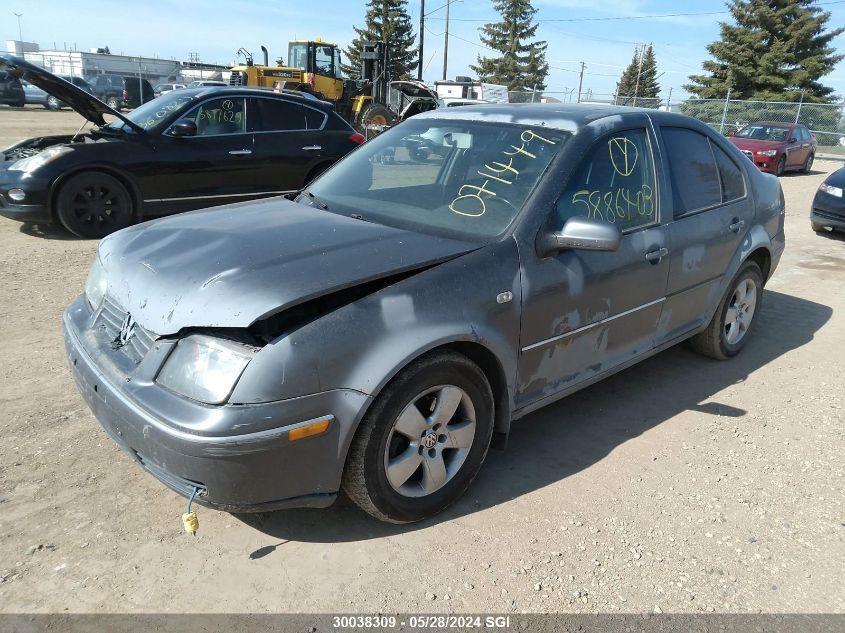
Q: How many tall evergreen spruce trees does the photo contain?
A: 4